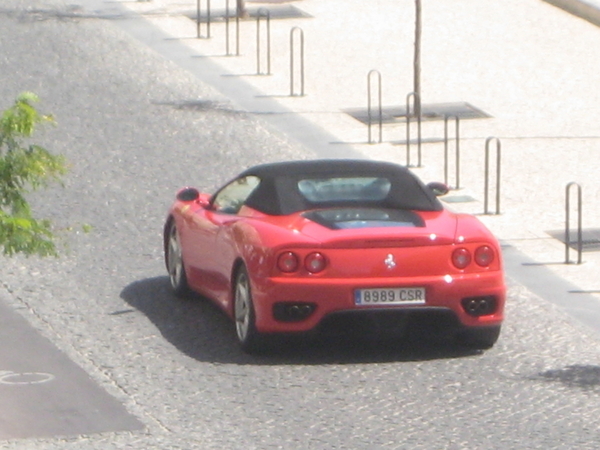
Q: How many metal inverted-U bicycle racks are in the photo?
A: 9